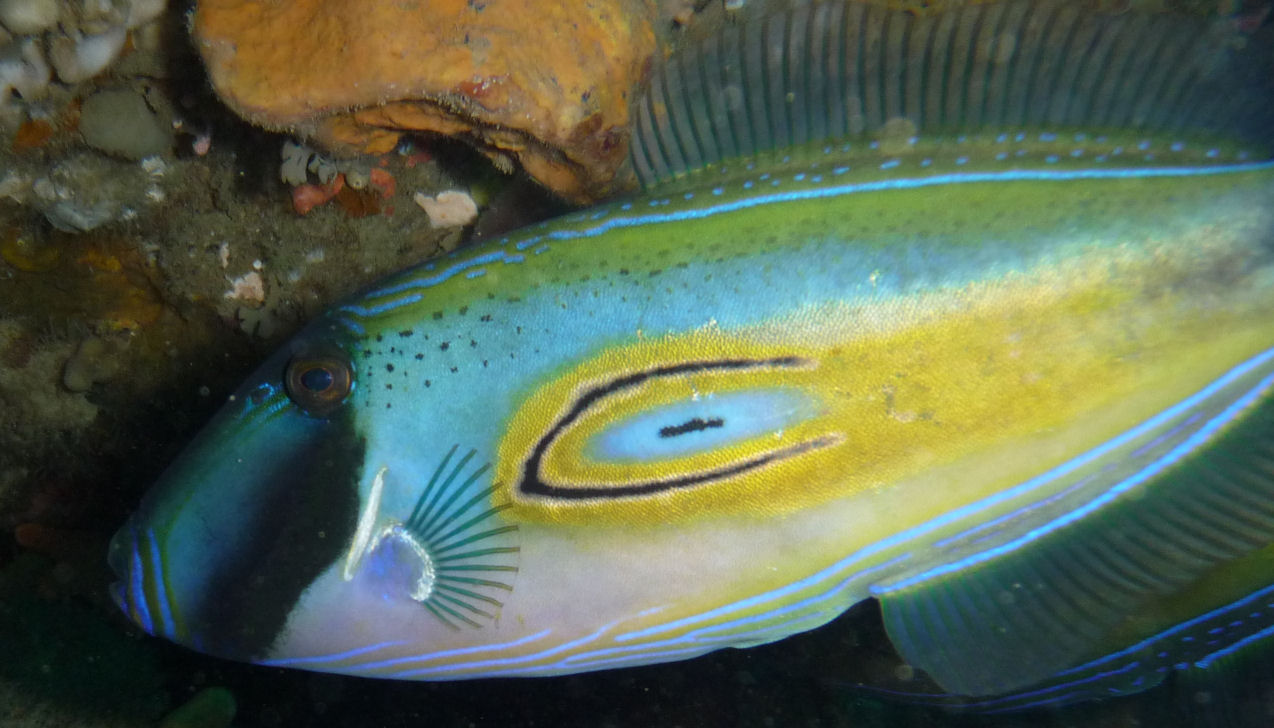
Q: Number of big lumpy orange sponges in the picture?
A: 1